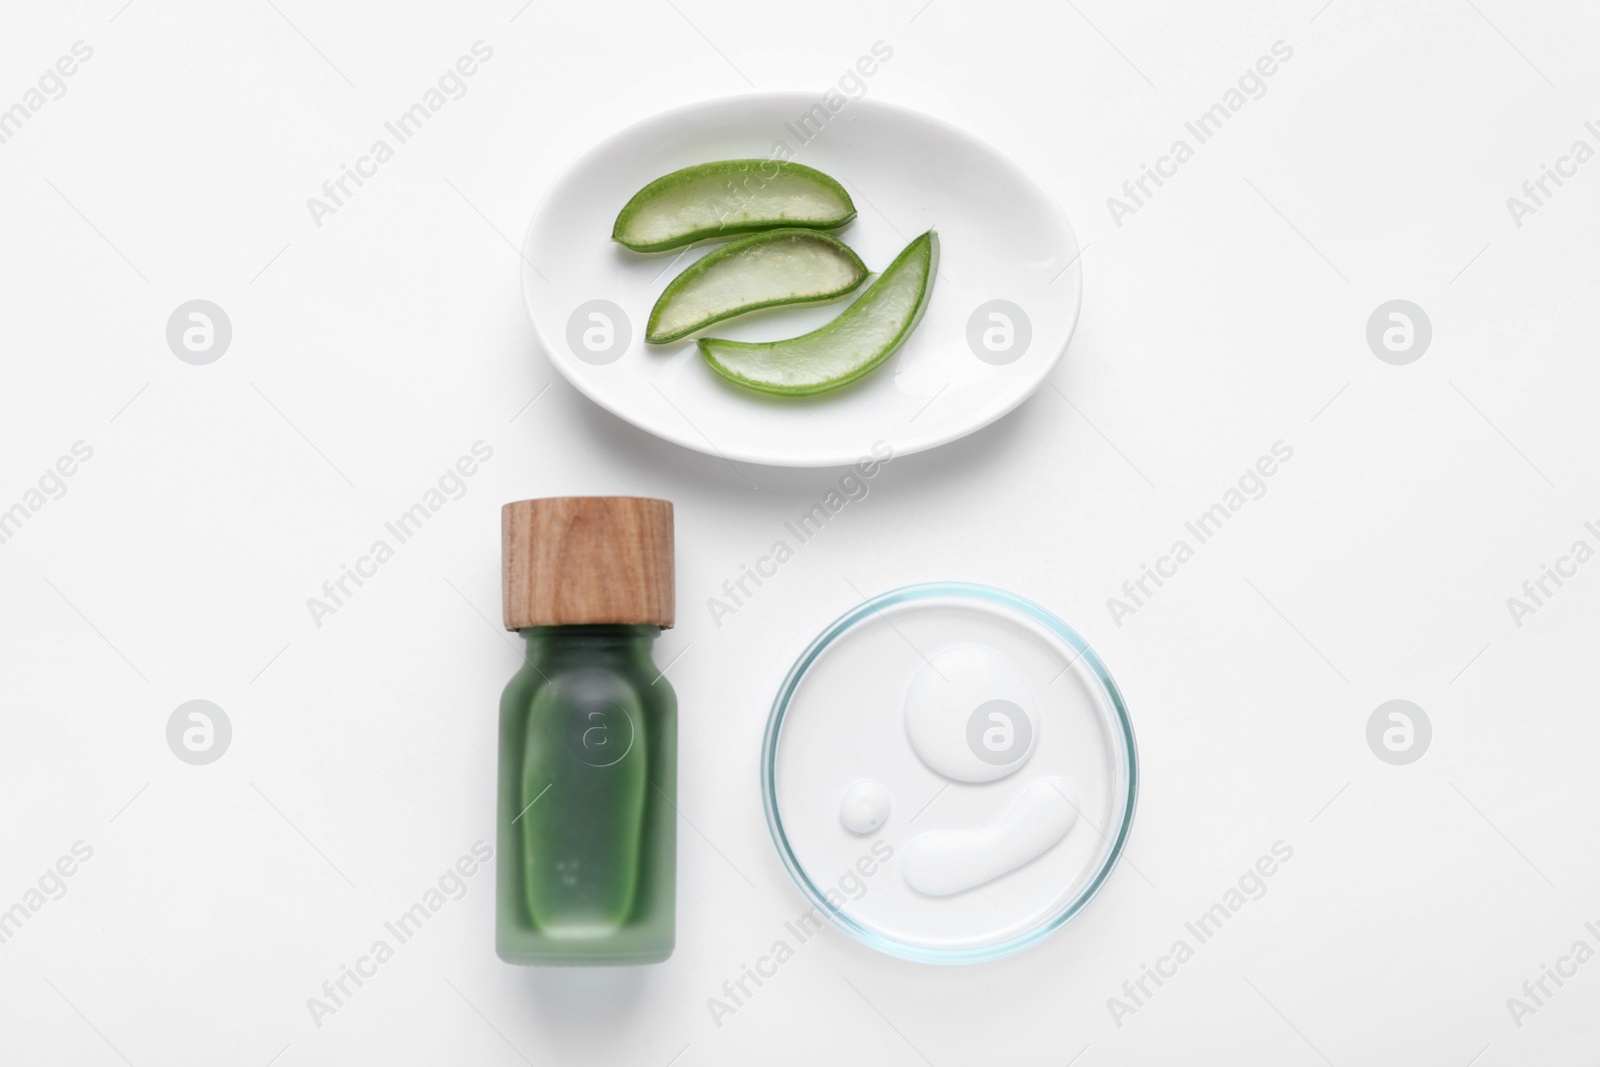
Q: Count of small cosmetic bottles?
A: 1